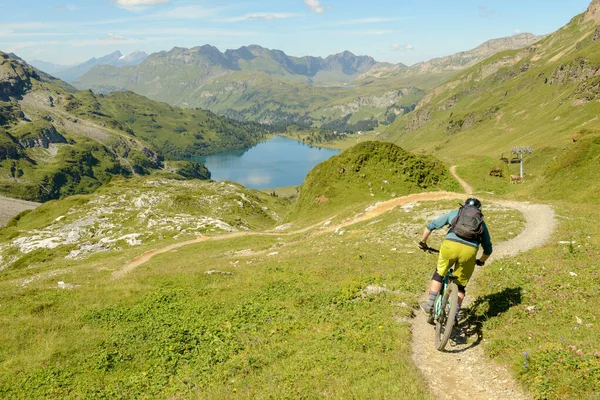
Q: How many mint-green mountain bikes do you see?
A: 1